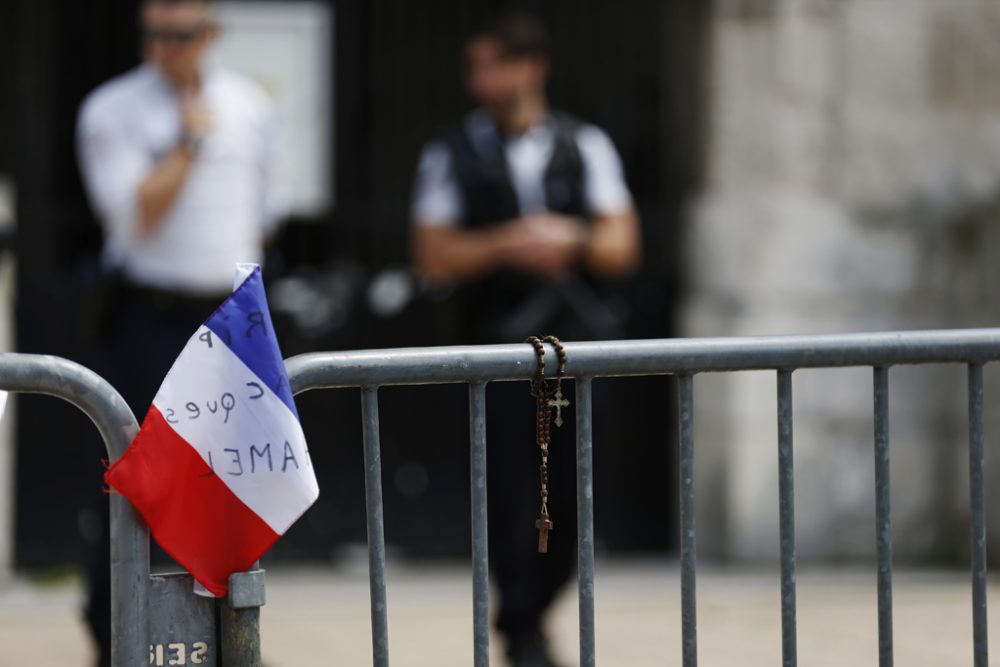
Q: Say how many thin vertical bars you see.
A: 7